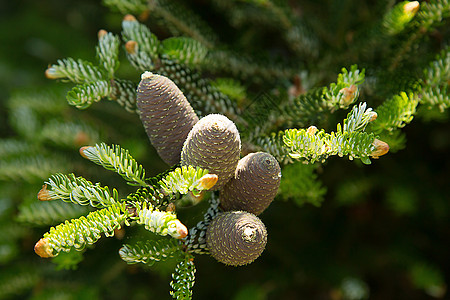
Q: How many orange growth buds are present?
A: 14